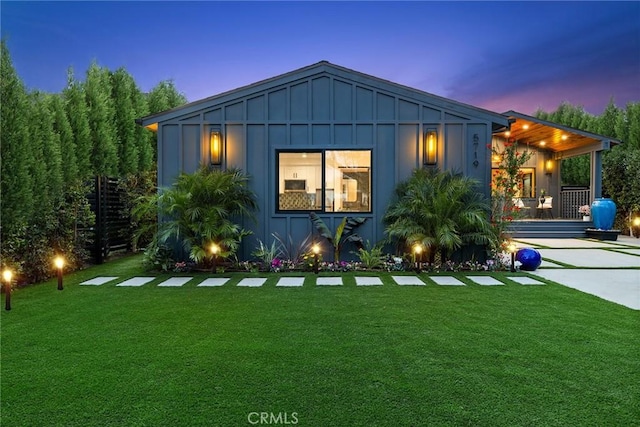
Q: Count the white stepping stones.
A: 12